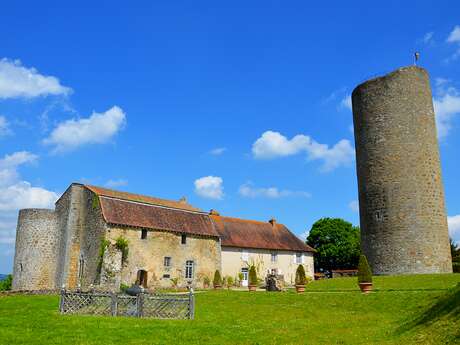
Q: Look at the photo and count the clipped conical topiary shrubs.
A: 4